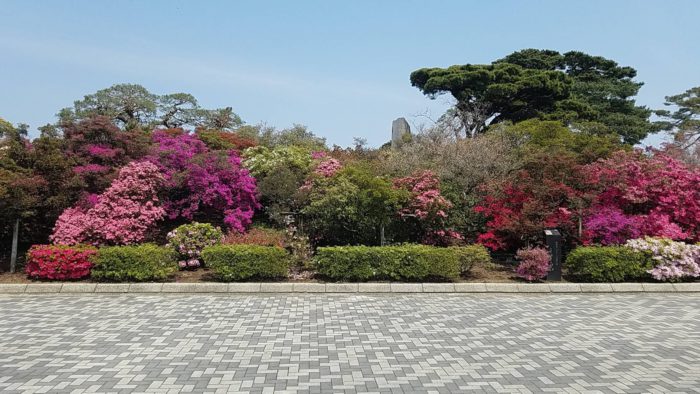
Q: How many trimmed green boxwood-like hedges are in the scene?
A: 4